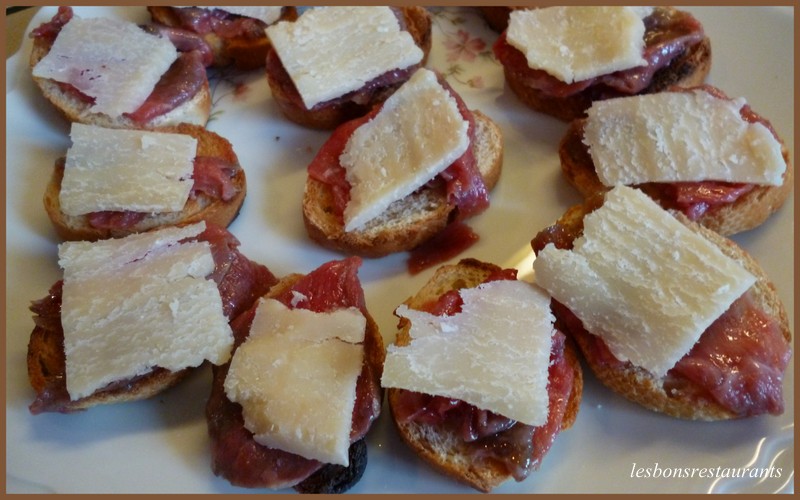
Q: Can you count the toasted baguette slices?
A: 11